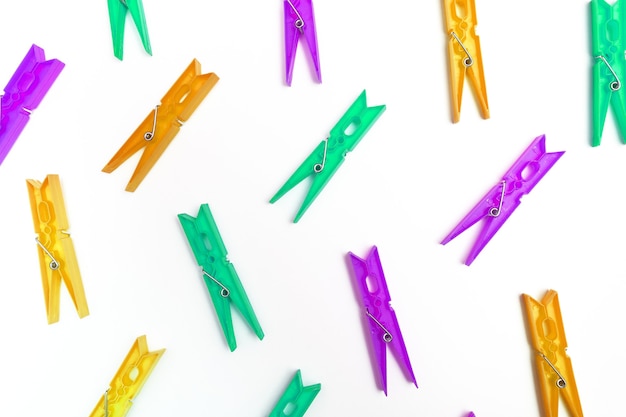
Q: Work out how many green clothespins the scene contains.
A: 5